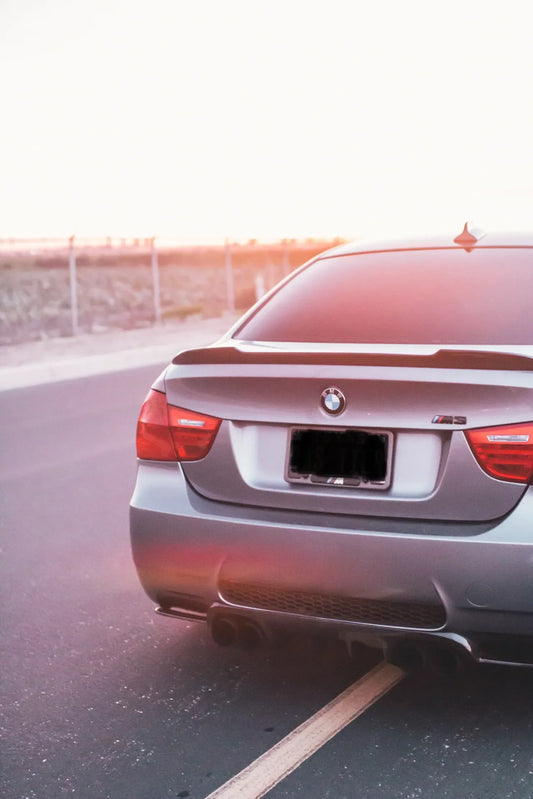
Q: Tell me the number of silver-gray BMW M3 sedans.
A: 1